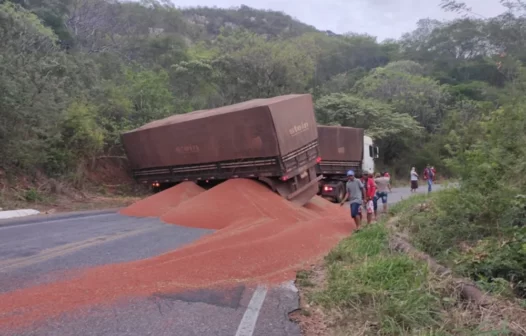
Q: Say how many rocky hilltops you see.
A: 1